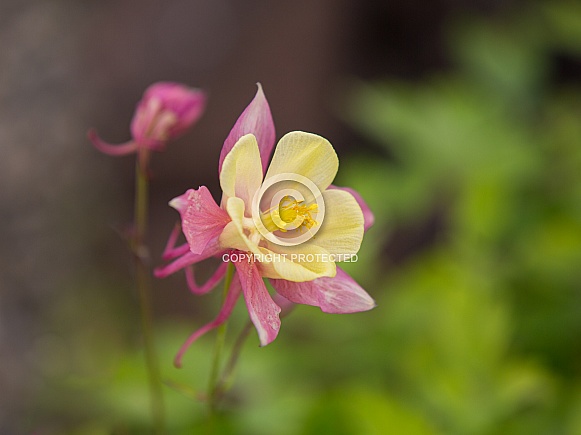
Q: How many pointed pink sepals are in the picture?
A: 5